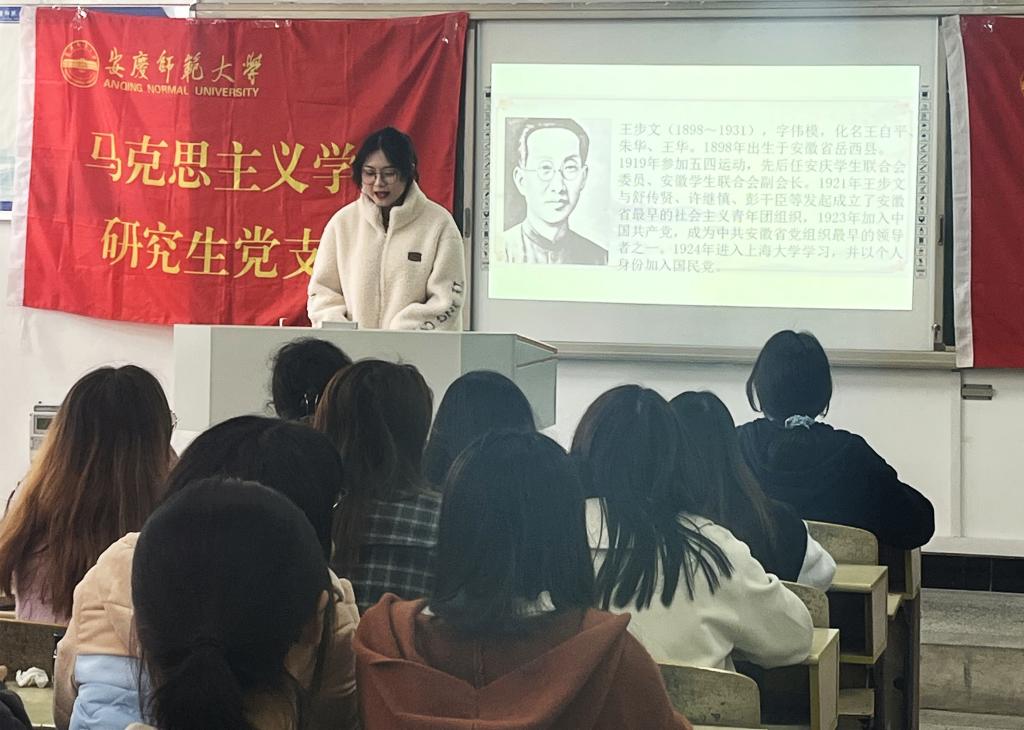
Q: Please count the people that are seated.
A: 10